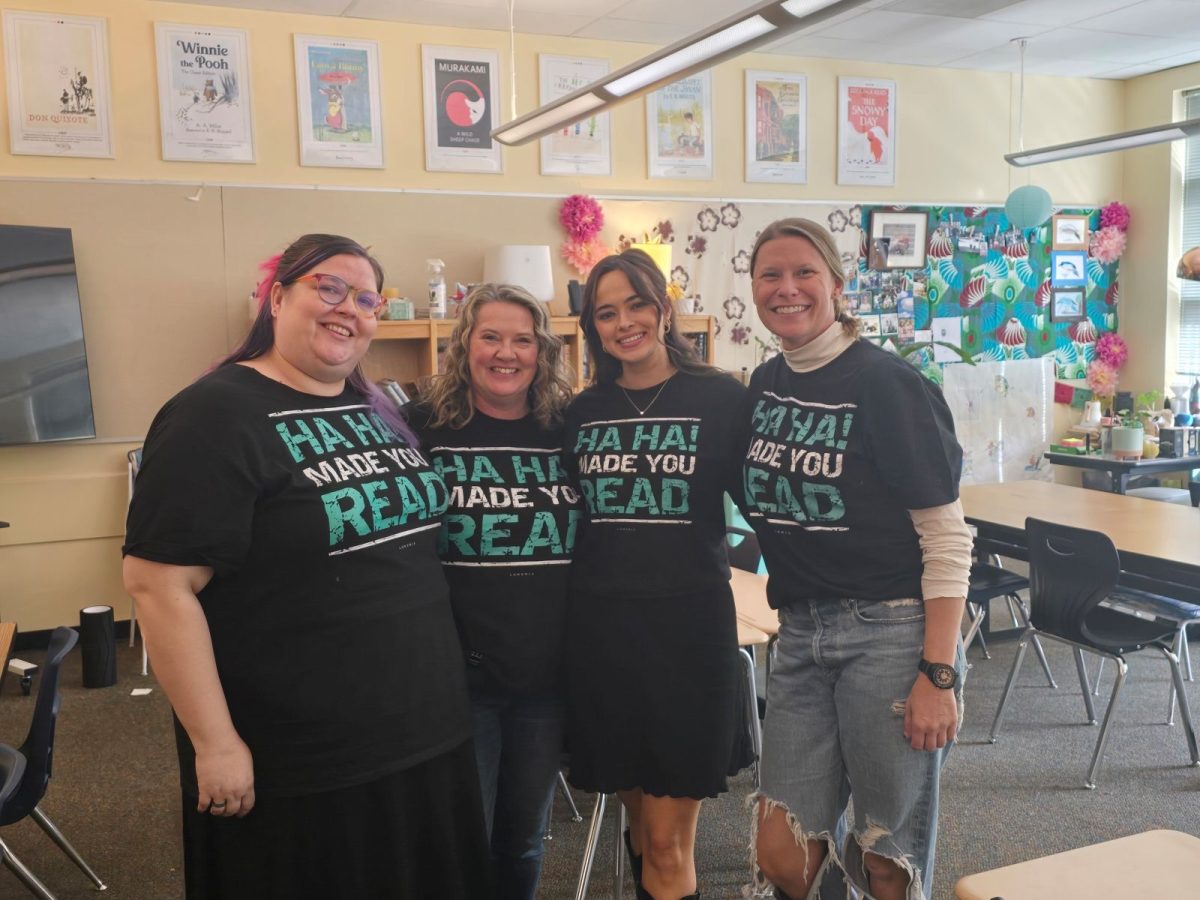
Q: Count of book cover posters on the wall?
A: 8